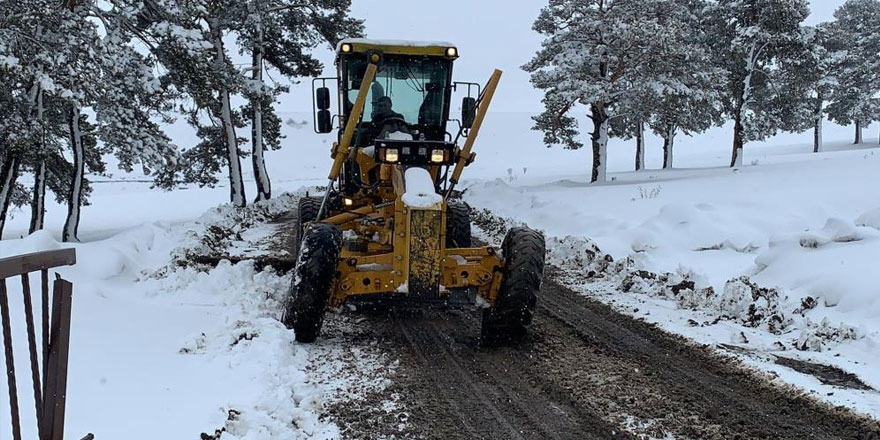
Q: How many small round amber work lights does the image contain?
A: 2